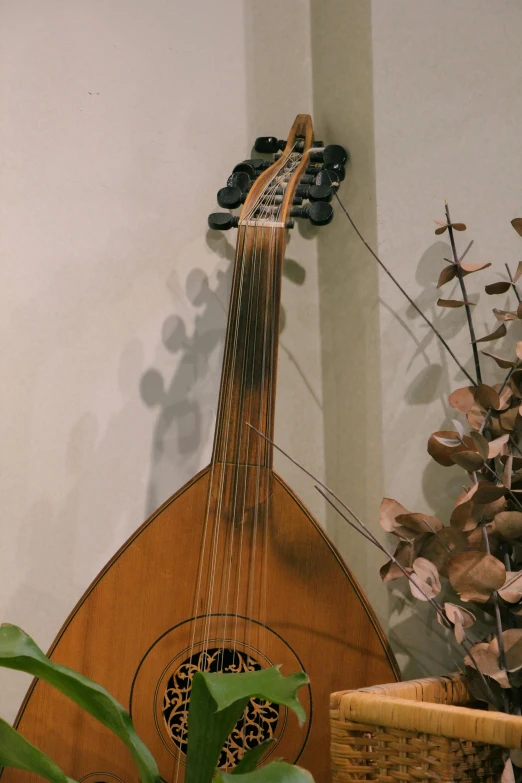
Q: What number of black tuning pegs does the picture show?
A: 11